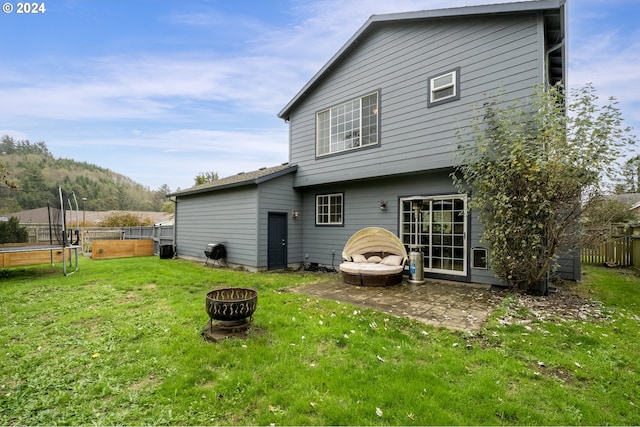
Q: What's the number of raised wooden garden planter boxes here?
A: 2